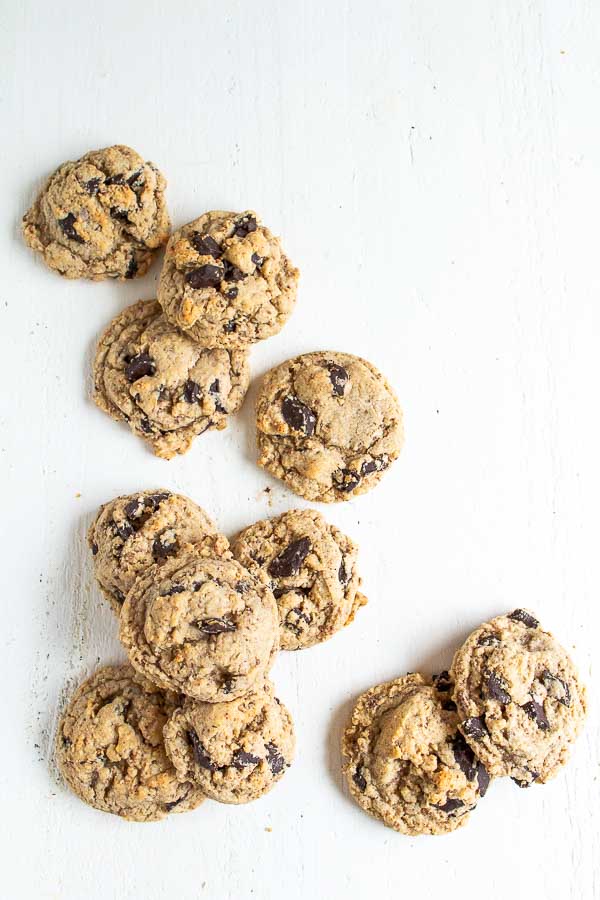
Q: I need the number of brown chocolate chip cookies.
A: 11